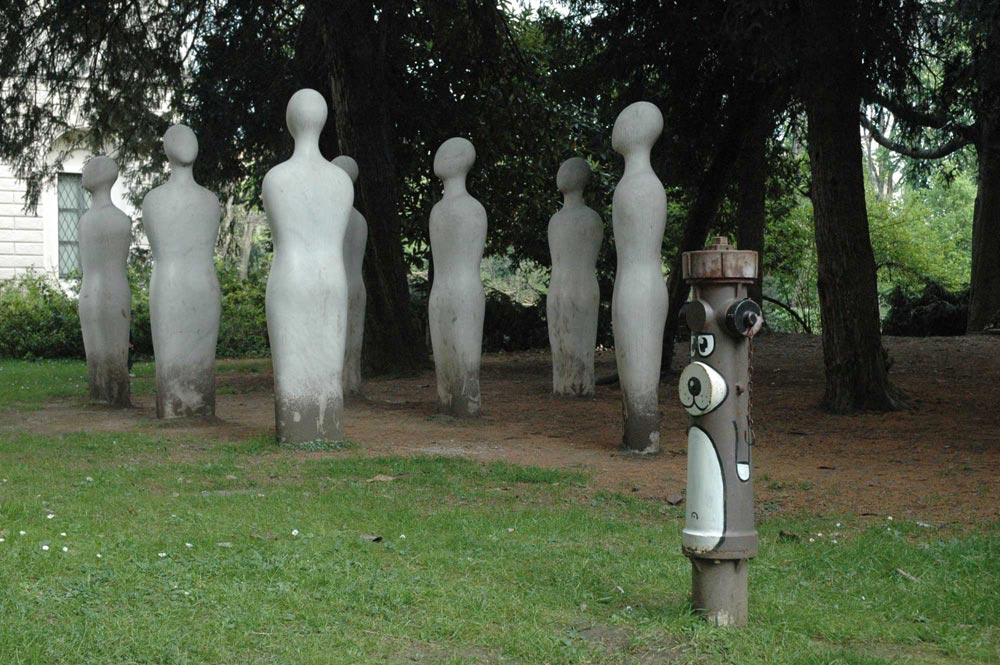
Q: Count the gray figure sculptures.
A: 7